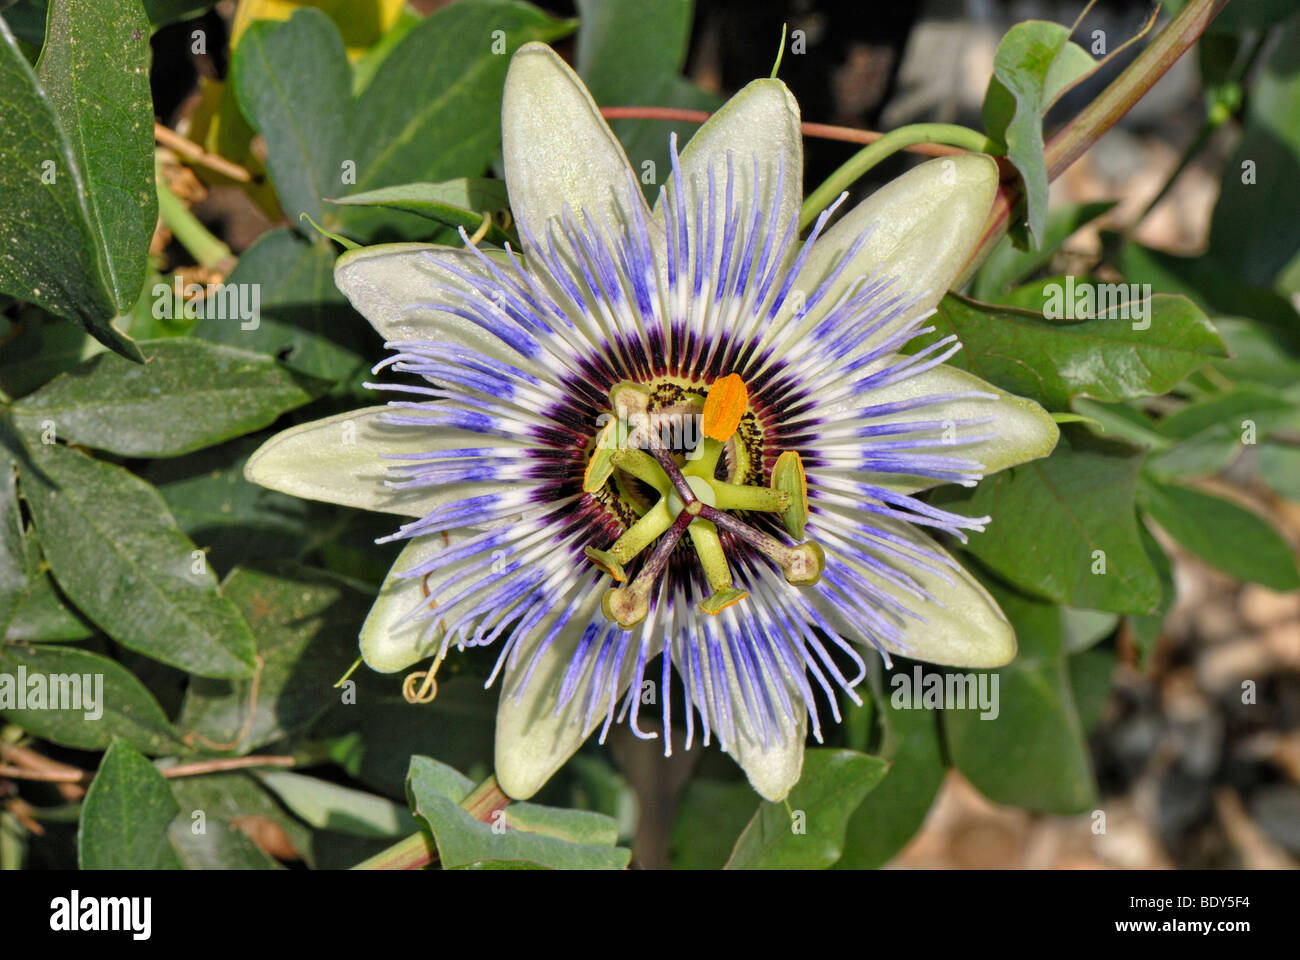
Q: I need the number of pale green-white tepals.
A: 10